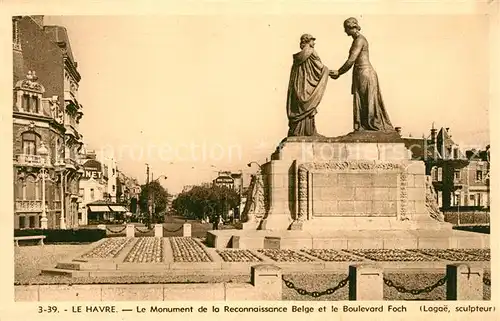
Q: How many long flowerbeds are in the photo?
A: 3